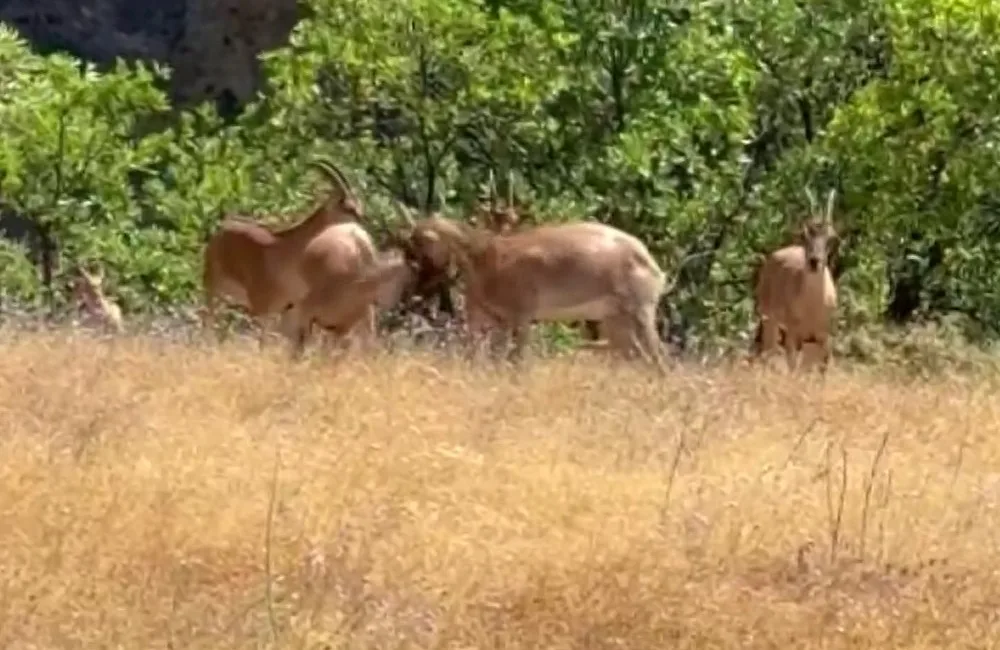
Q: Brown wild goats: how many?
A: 6